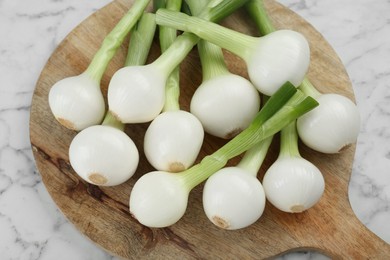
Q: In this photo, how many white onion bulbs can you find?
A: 10